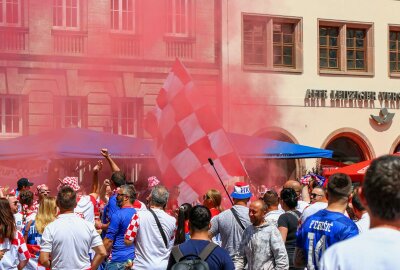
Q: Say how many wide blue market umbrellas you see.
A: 2